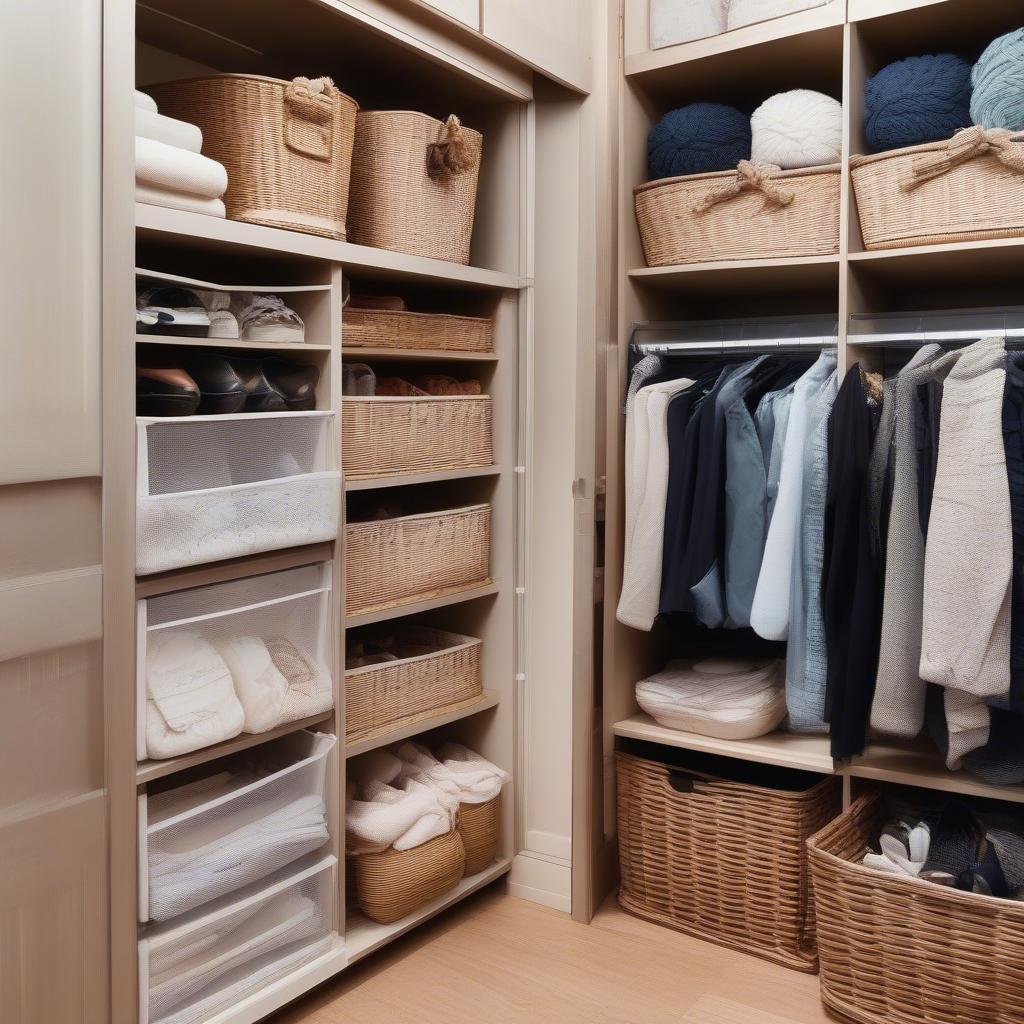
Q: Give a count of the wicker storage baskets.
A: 12